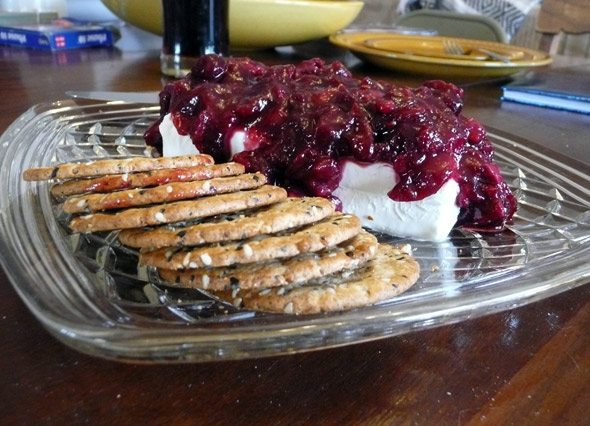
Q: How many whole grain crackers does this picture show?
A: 8